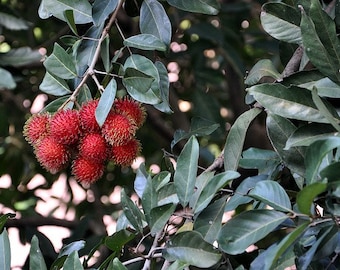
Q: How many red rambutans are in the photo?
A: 9